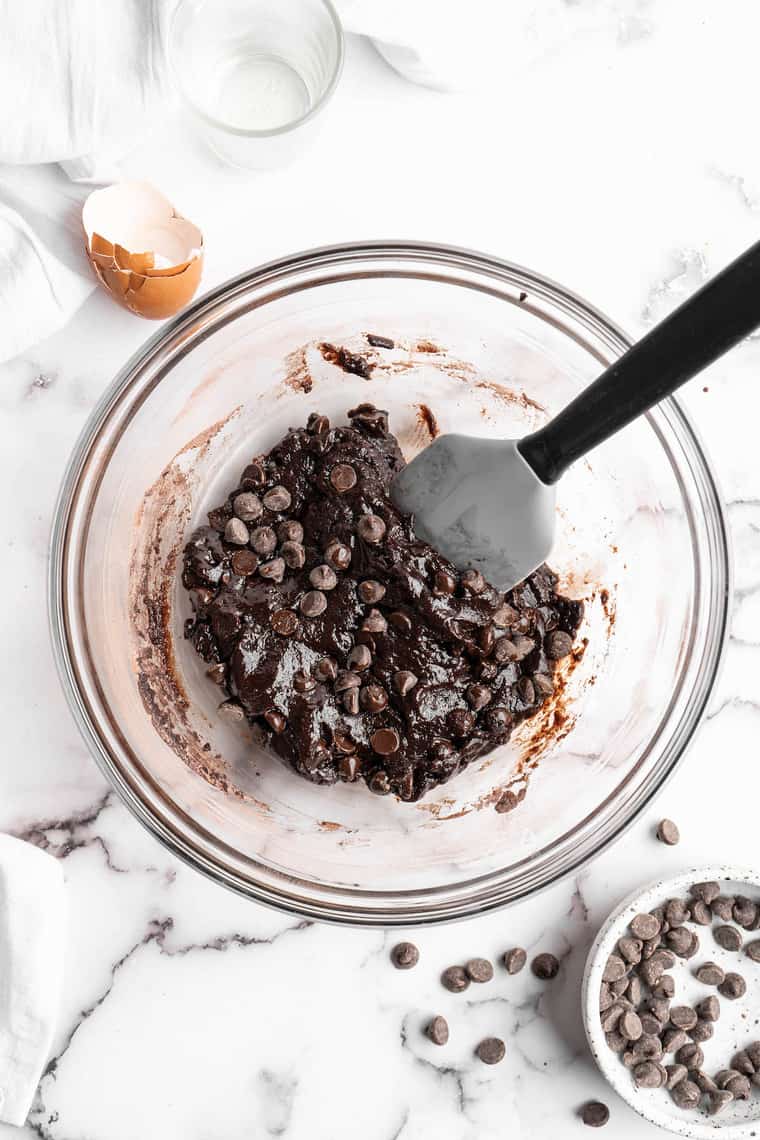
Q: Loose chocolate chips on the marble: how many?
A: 9